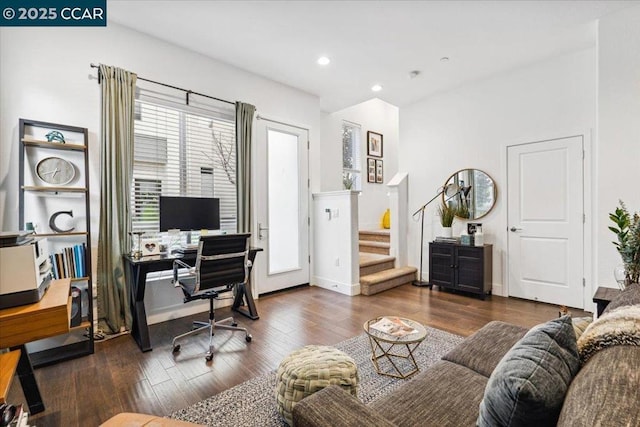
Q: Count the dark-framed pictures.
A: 3